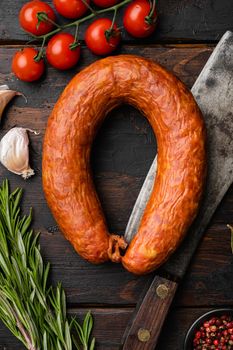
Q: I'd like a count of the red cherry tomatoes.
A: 7